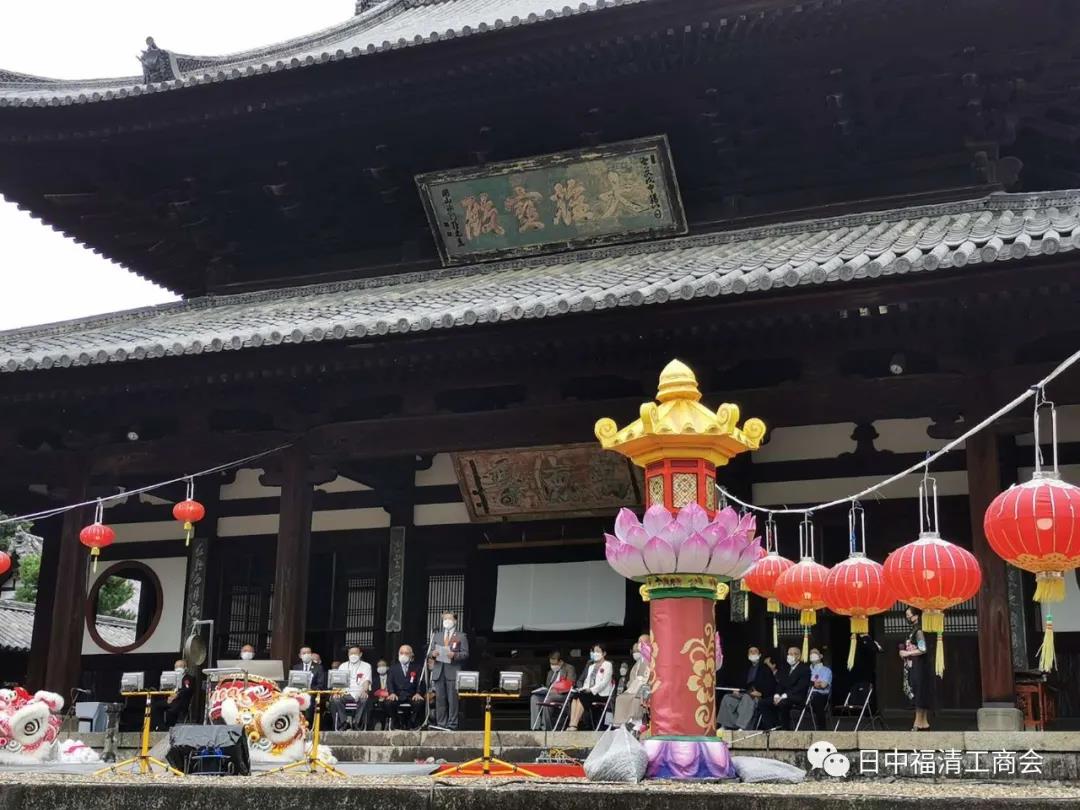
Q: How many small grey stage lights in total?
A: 6